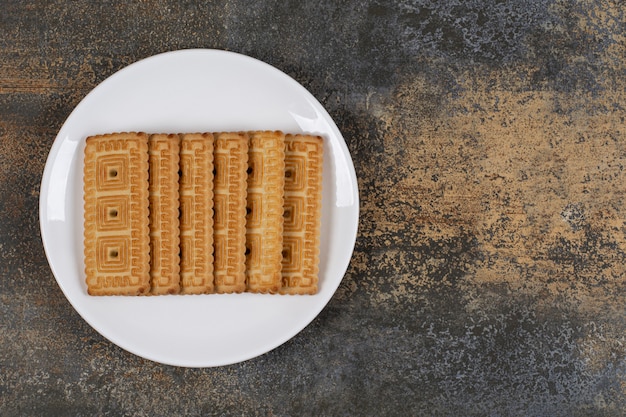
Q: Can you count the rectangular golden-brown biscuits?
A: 6